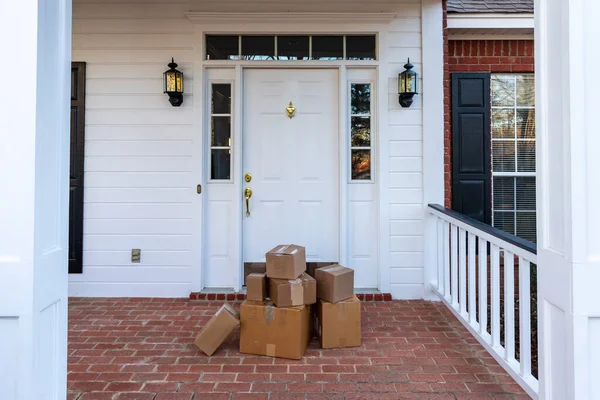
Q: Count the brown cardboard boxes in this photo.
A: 7